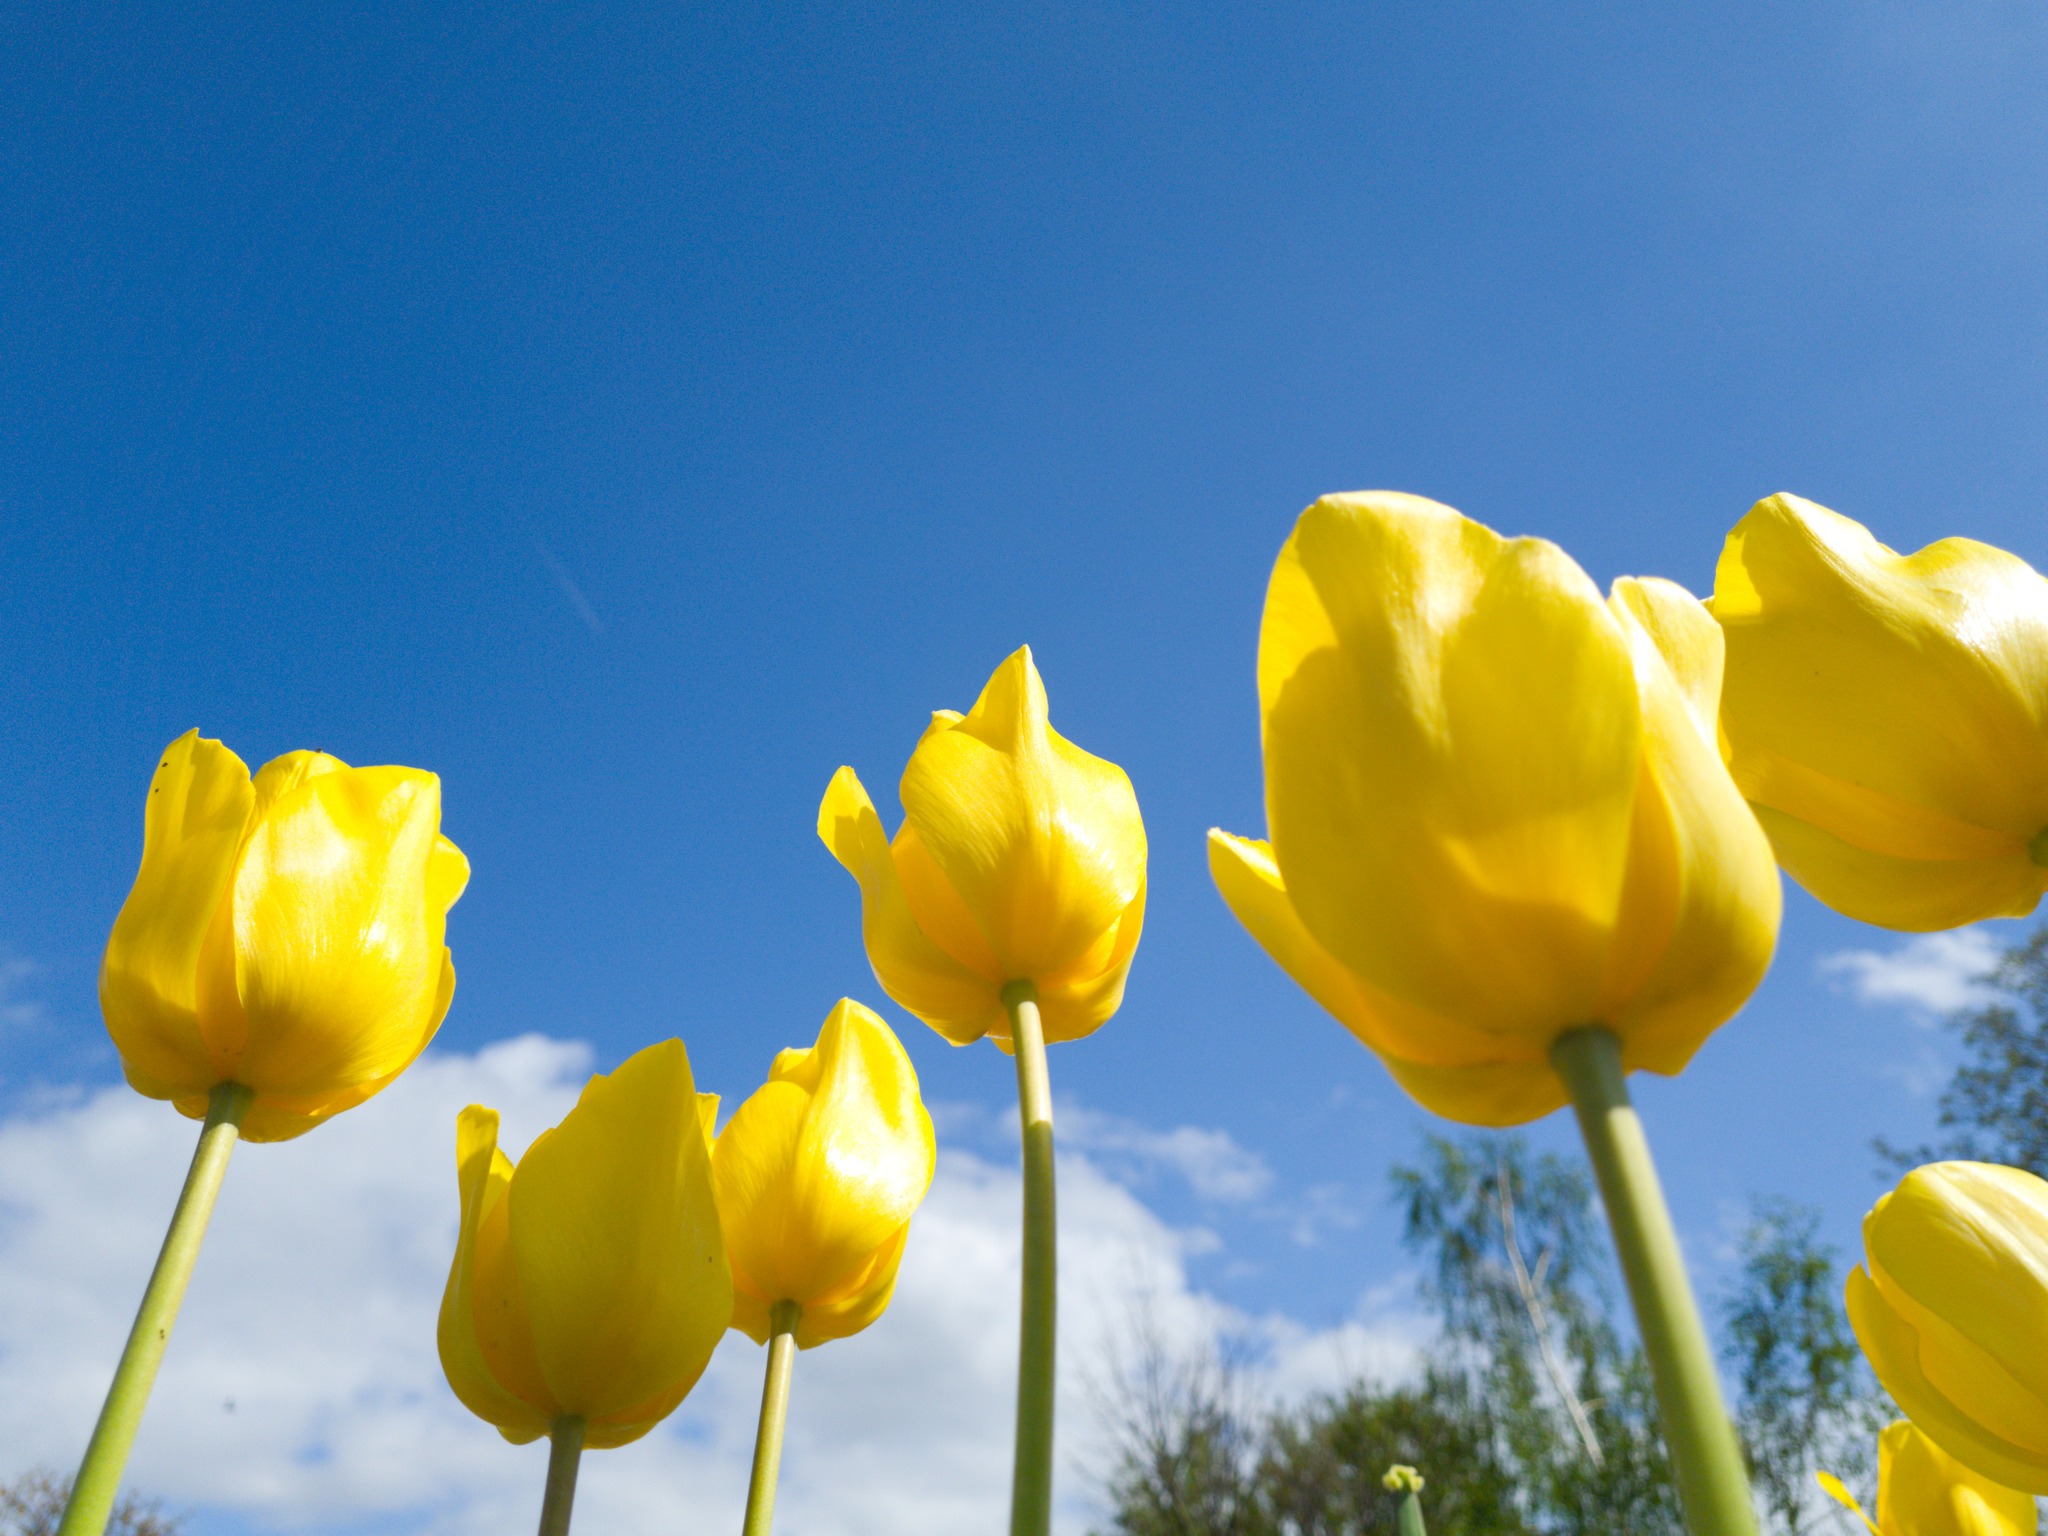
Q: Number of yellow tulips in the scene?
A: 8